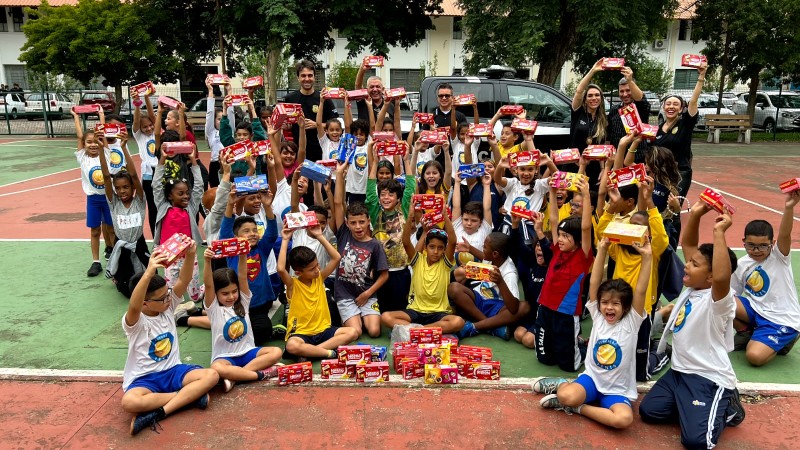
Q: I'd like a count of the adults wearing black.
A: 6